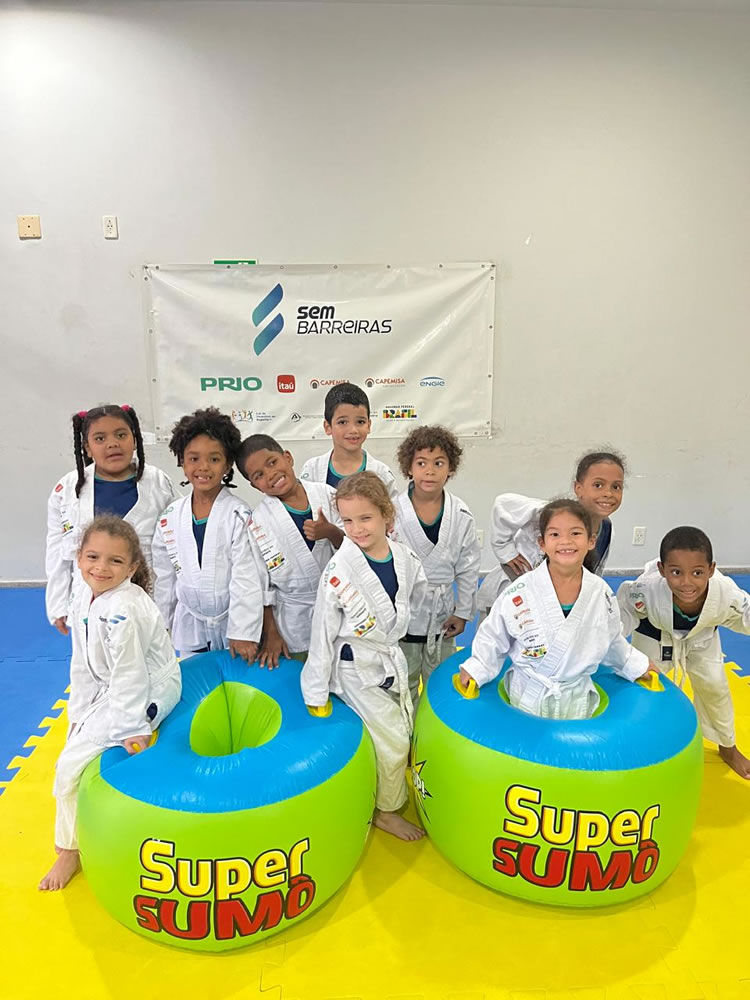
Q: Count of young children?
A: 10